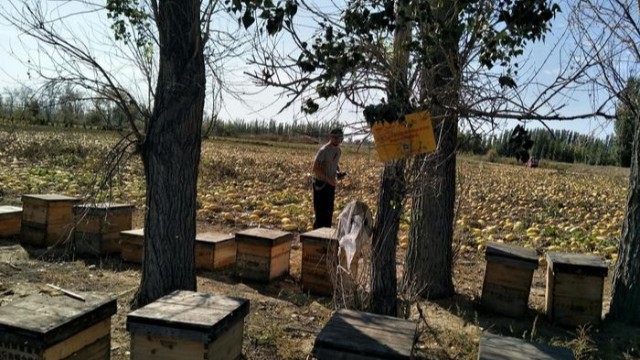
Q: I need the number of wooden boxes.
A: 13